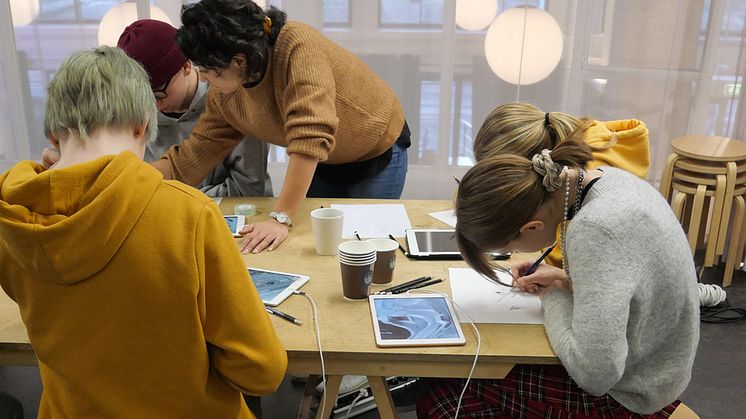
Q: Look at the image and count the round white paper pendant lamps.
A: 4